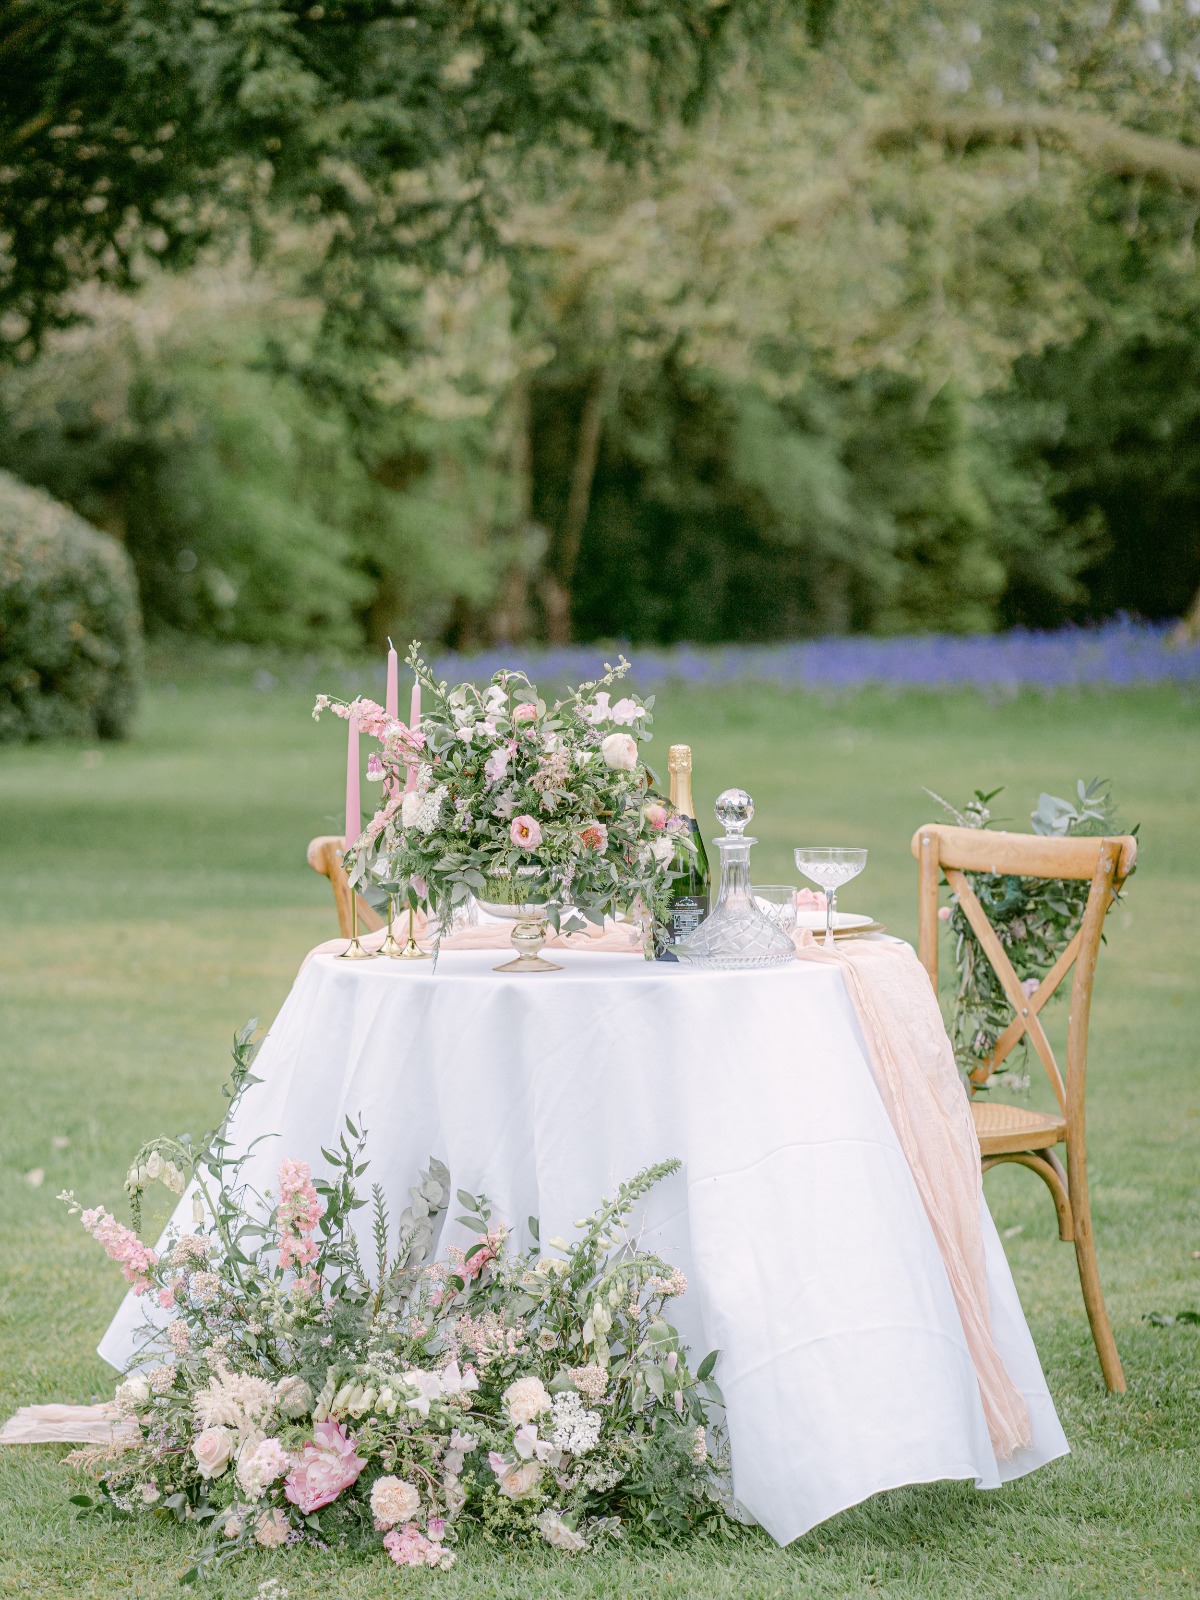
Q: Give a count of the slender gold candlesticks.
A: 3